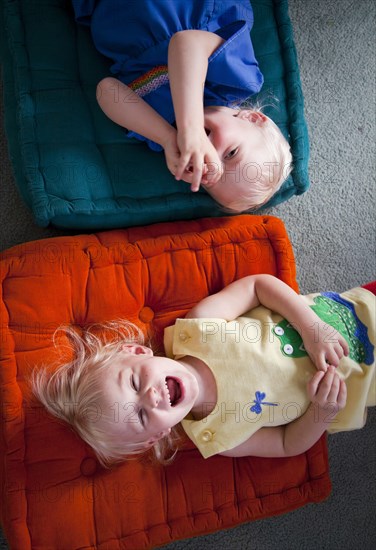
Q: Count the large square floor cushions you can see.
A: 2